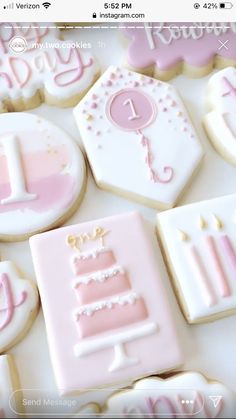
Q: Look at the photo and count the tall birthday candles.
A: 3